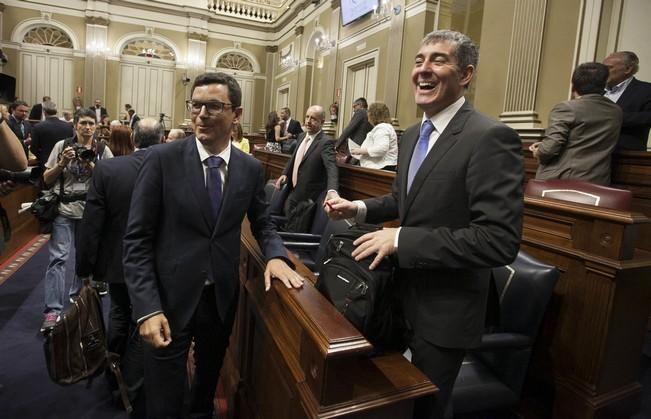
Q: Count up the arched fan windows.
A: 3